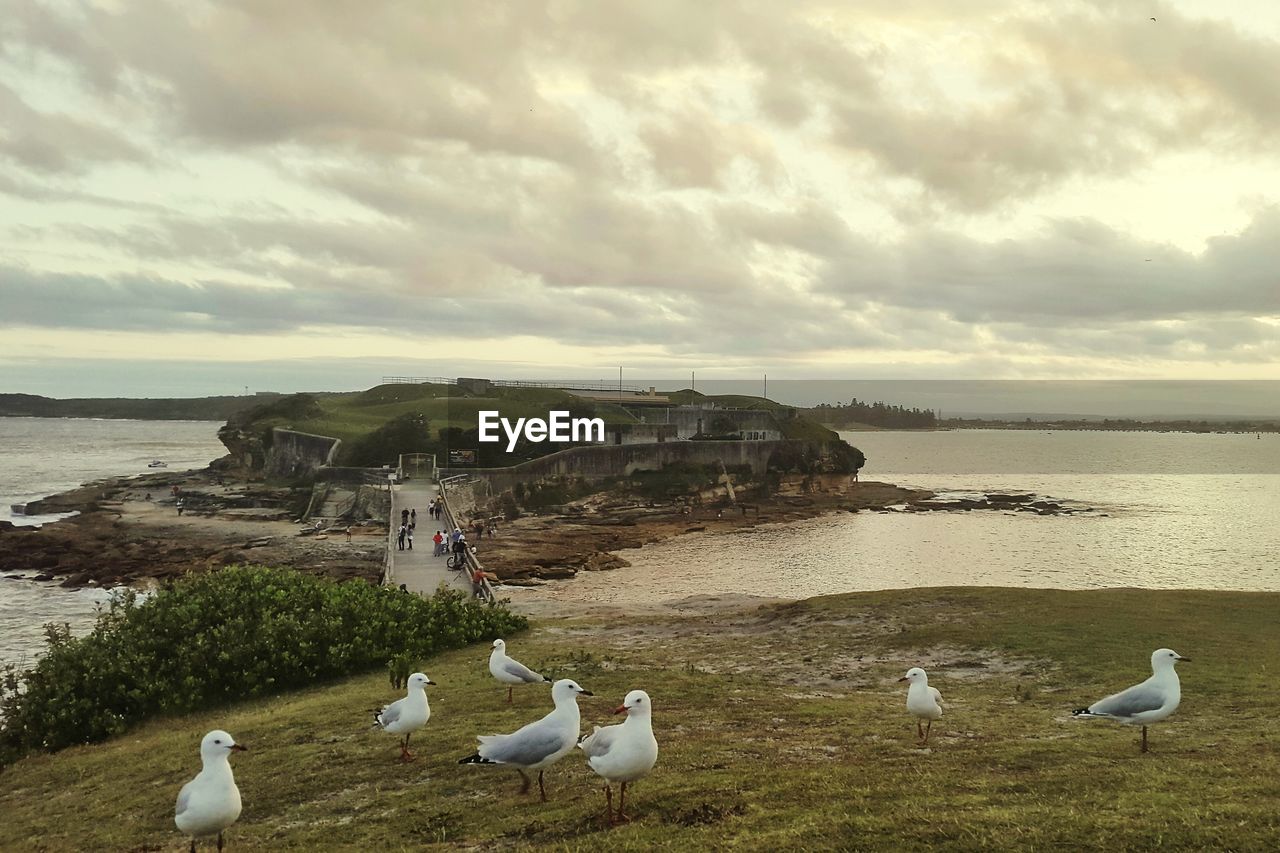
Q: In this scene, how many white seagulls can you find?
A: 7